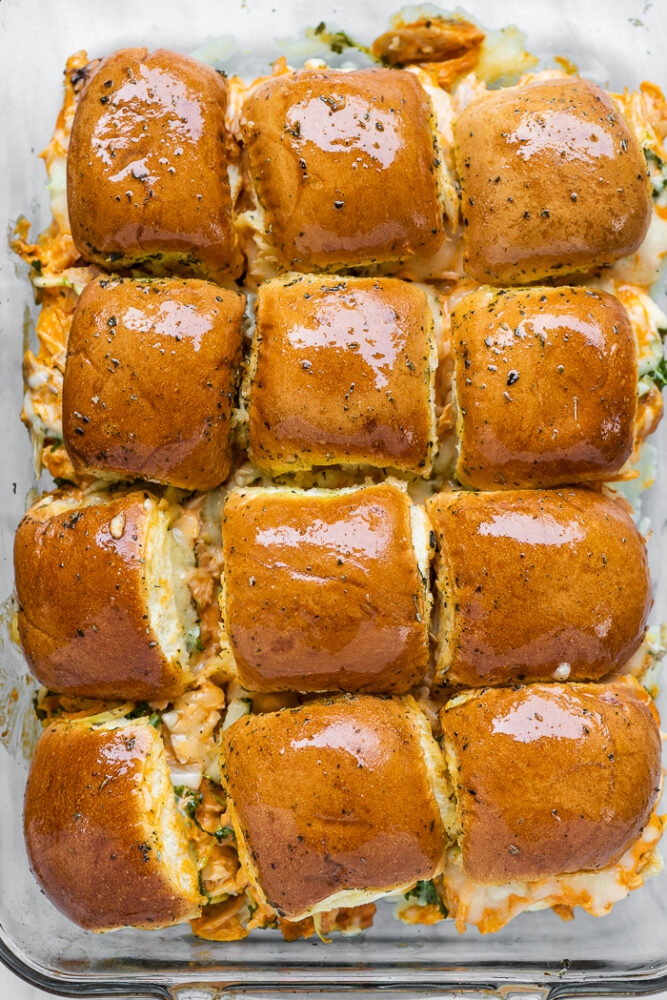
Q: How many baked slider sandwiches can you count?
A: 12